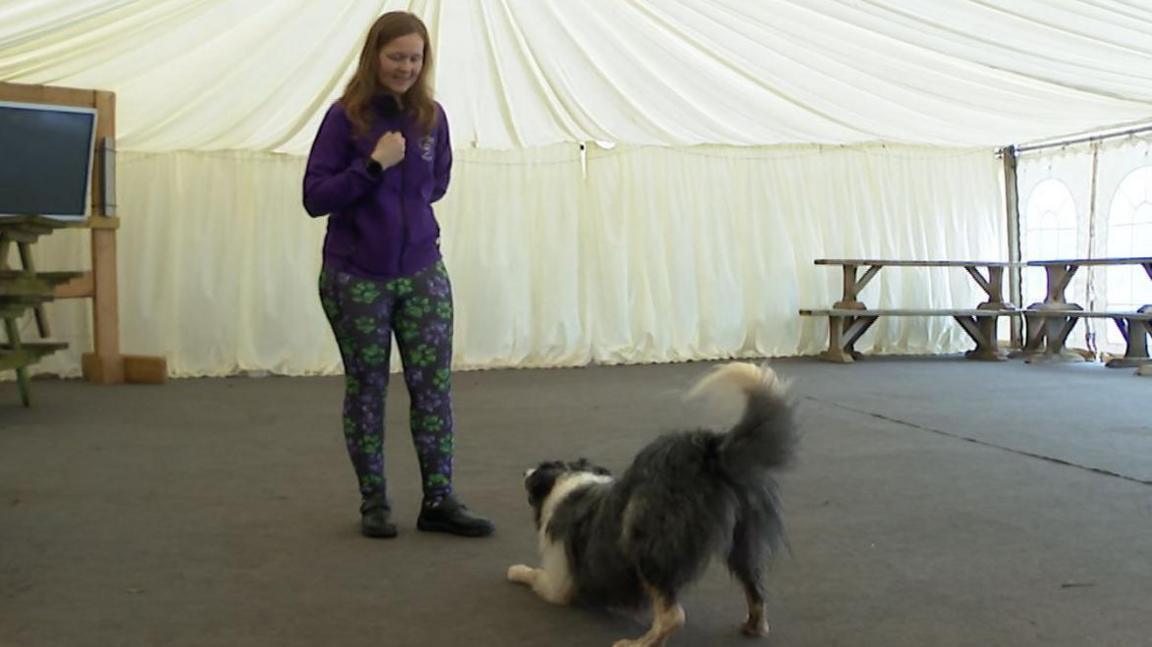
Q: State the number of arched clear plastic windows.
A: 2